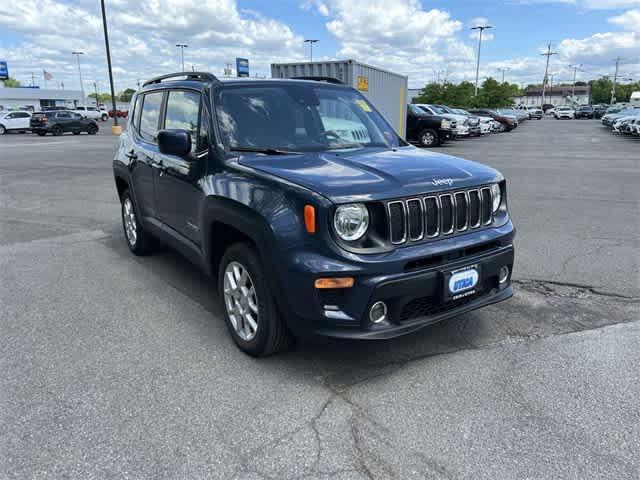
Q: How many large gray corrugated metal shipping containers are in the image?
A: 1